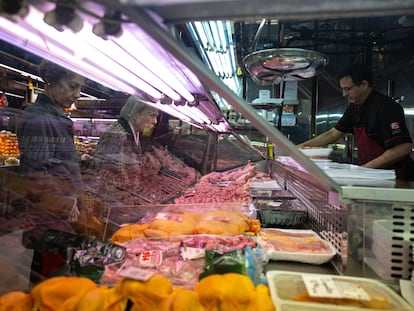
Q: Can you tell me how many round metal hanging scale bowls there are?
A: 1